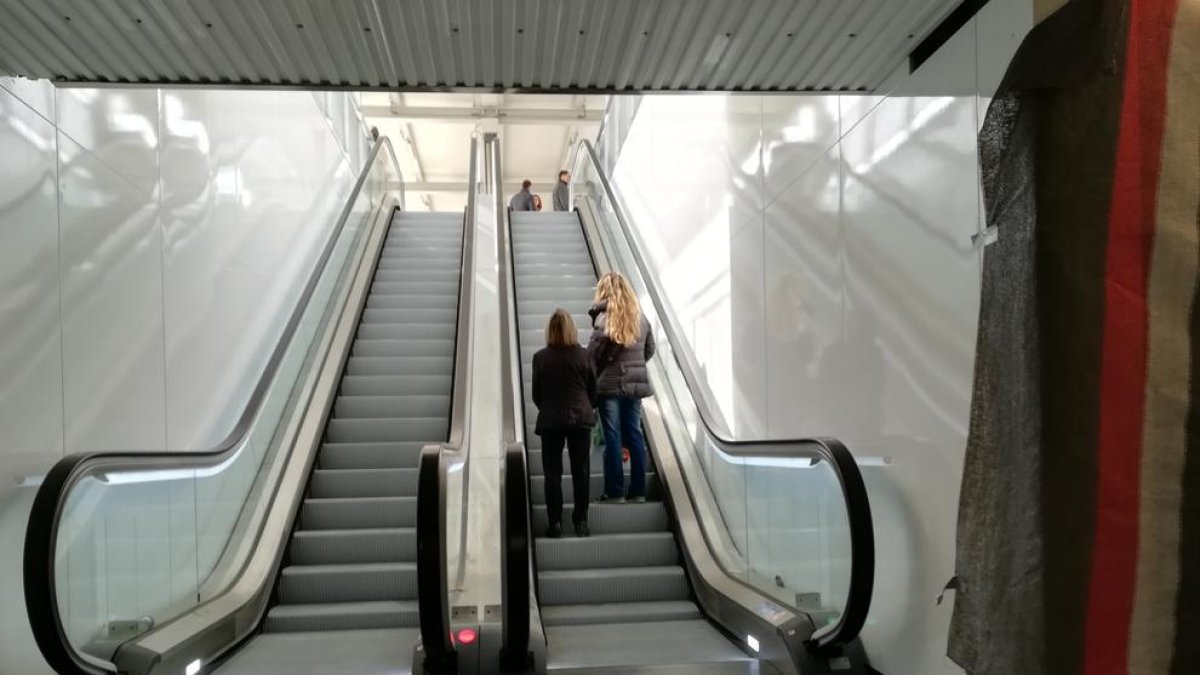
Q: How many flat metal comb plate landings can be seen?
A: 2